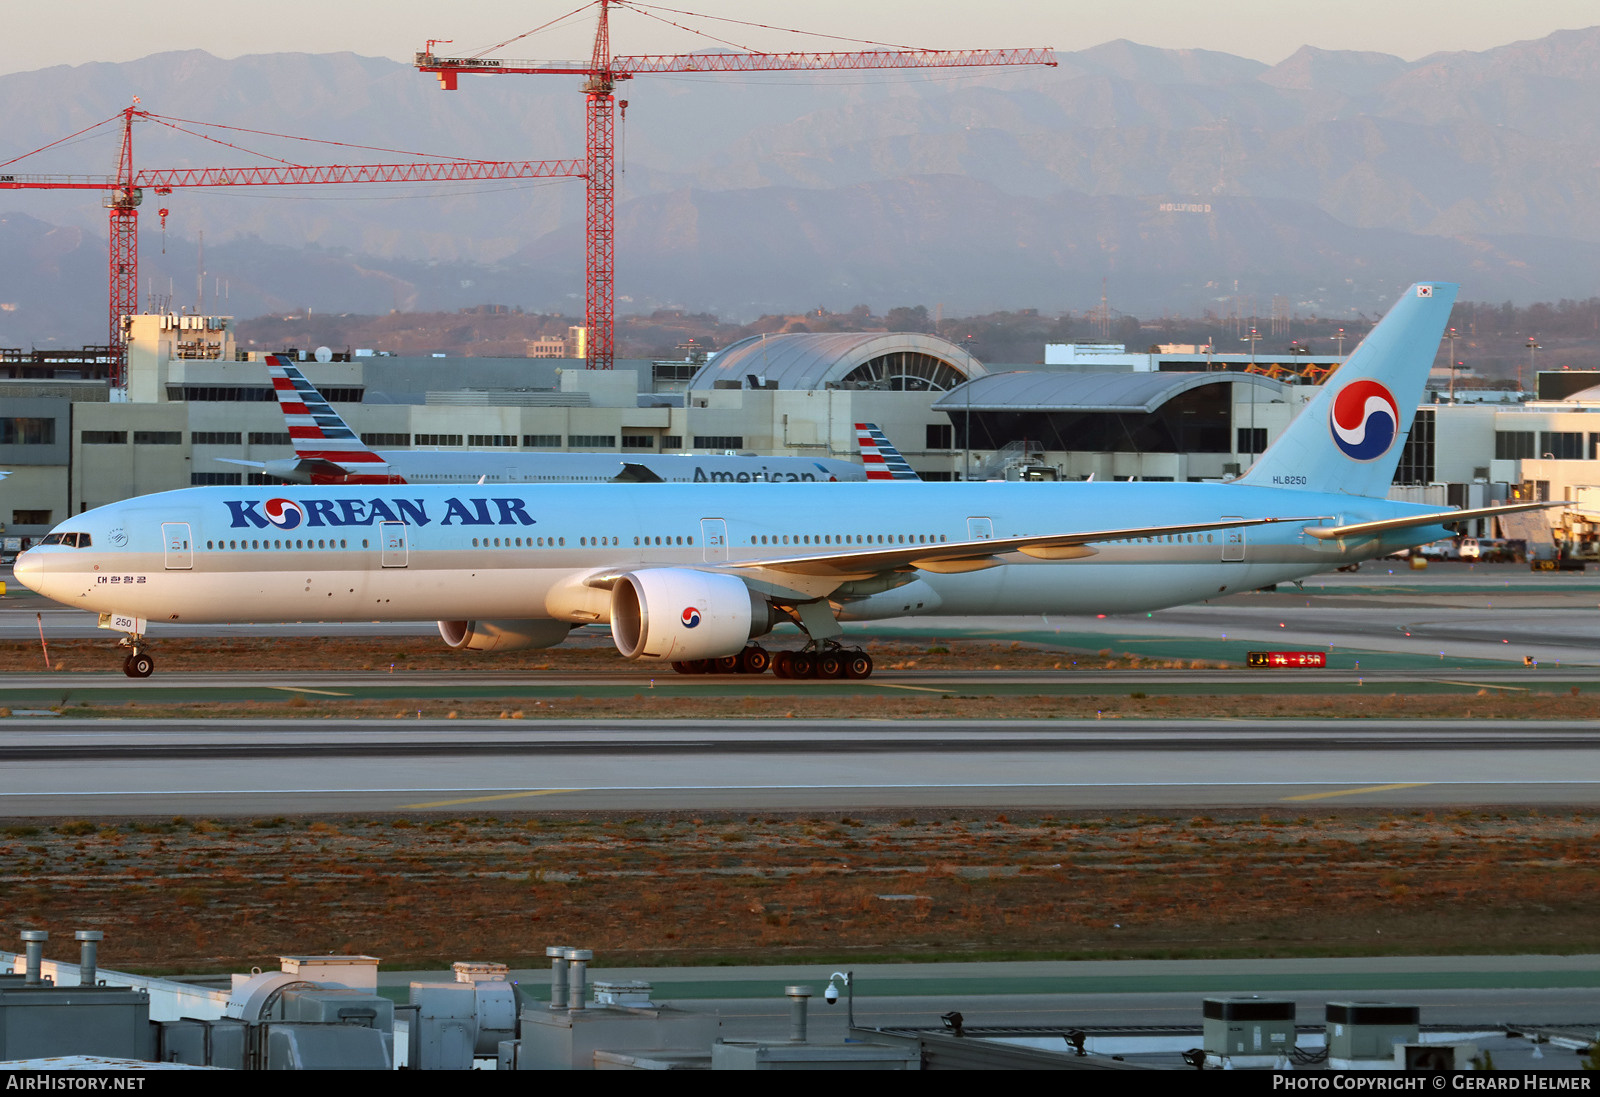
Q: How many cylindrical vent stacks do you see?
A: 5